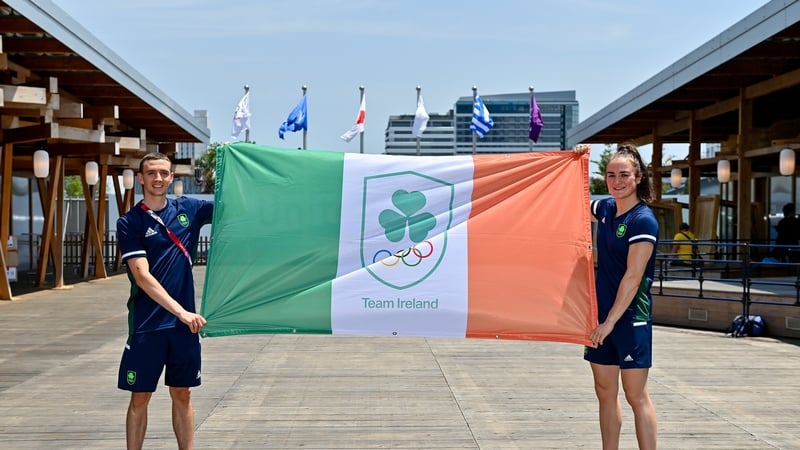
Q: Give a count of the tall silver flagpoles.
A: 6